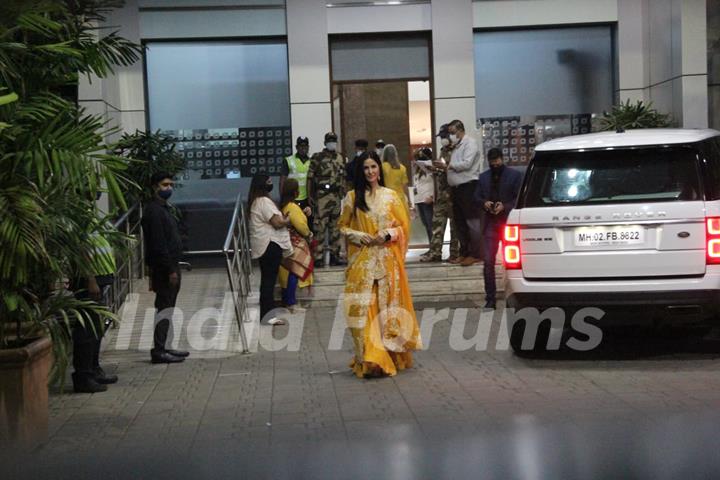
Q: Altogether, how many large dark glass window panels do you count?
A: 2